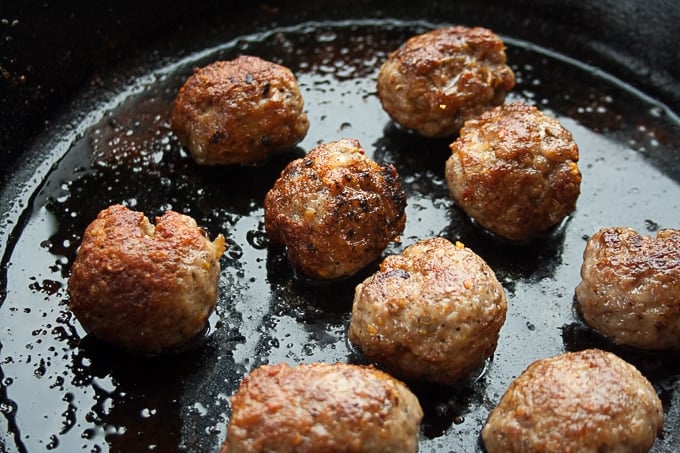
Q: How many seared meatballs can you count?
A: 9